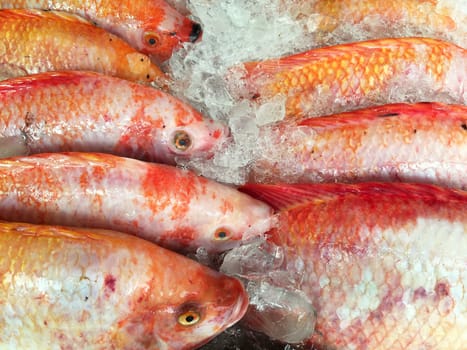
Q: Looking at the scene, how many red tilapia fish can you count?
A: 9